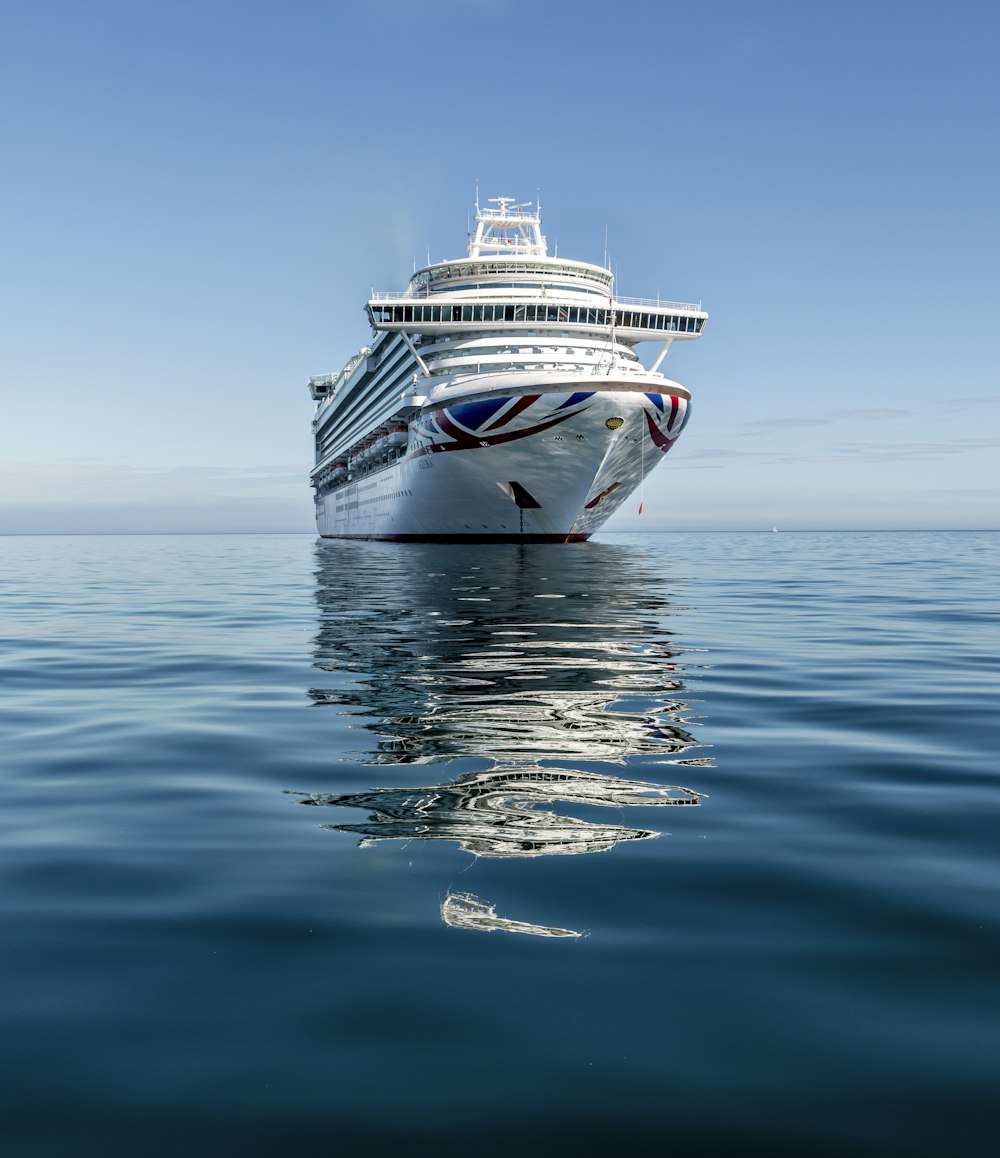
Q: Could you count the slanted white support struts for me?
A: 2